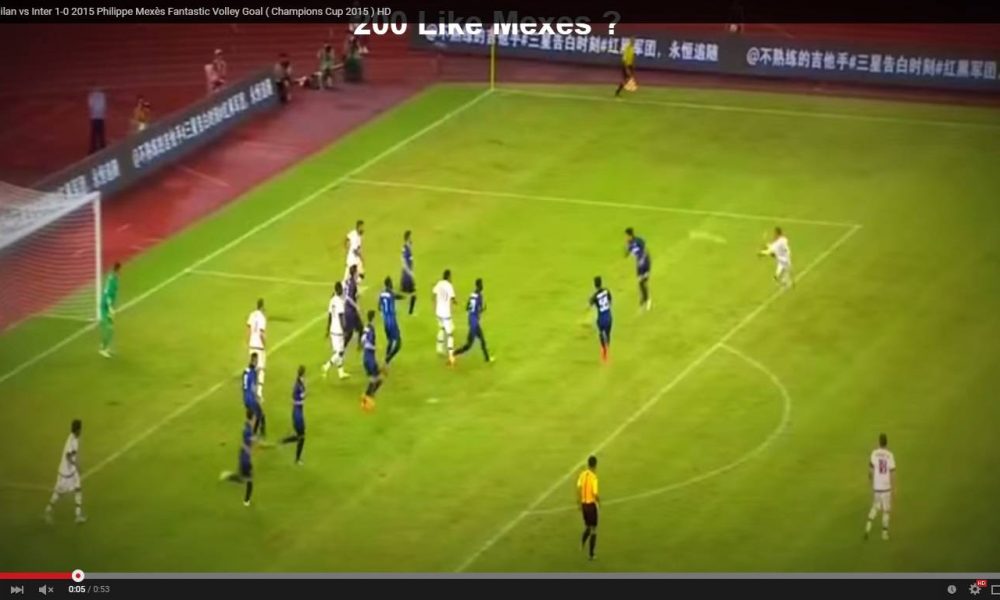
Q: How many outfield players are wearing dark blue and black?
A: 10